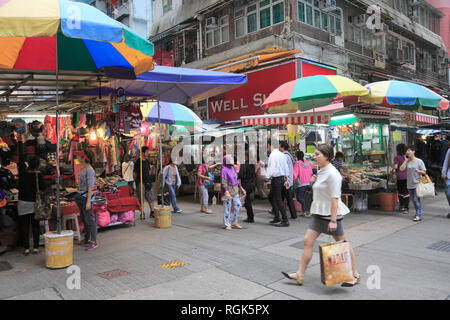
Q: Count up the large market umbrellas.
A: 5